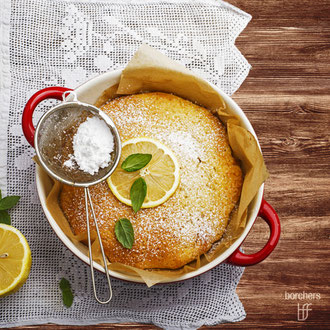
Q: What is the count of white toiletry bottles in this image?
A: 0